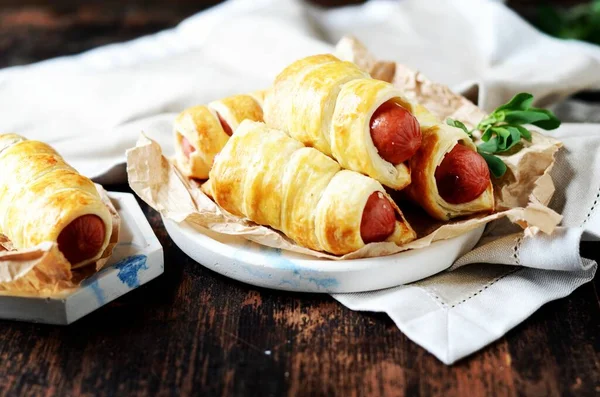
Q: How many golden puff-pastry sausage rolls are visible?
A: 5